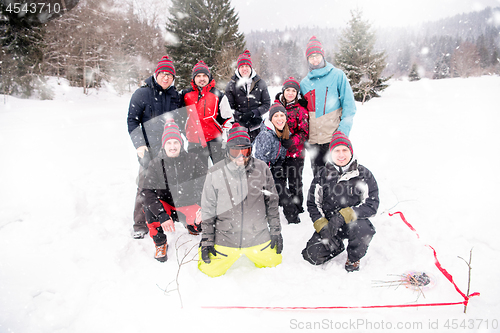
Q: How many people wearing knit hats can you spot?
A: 9